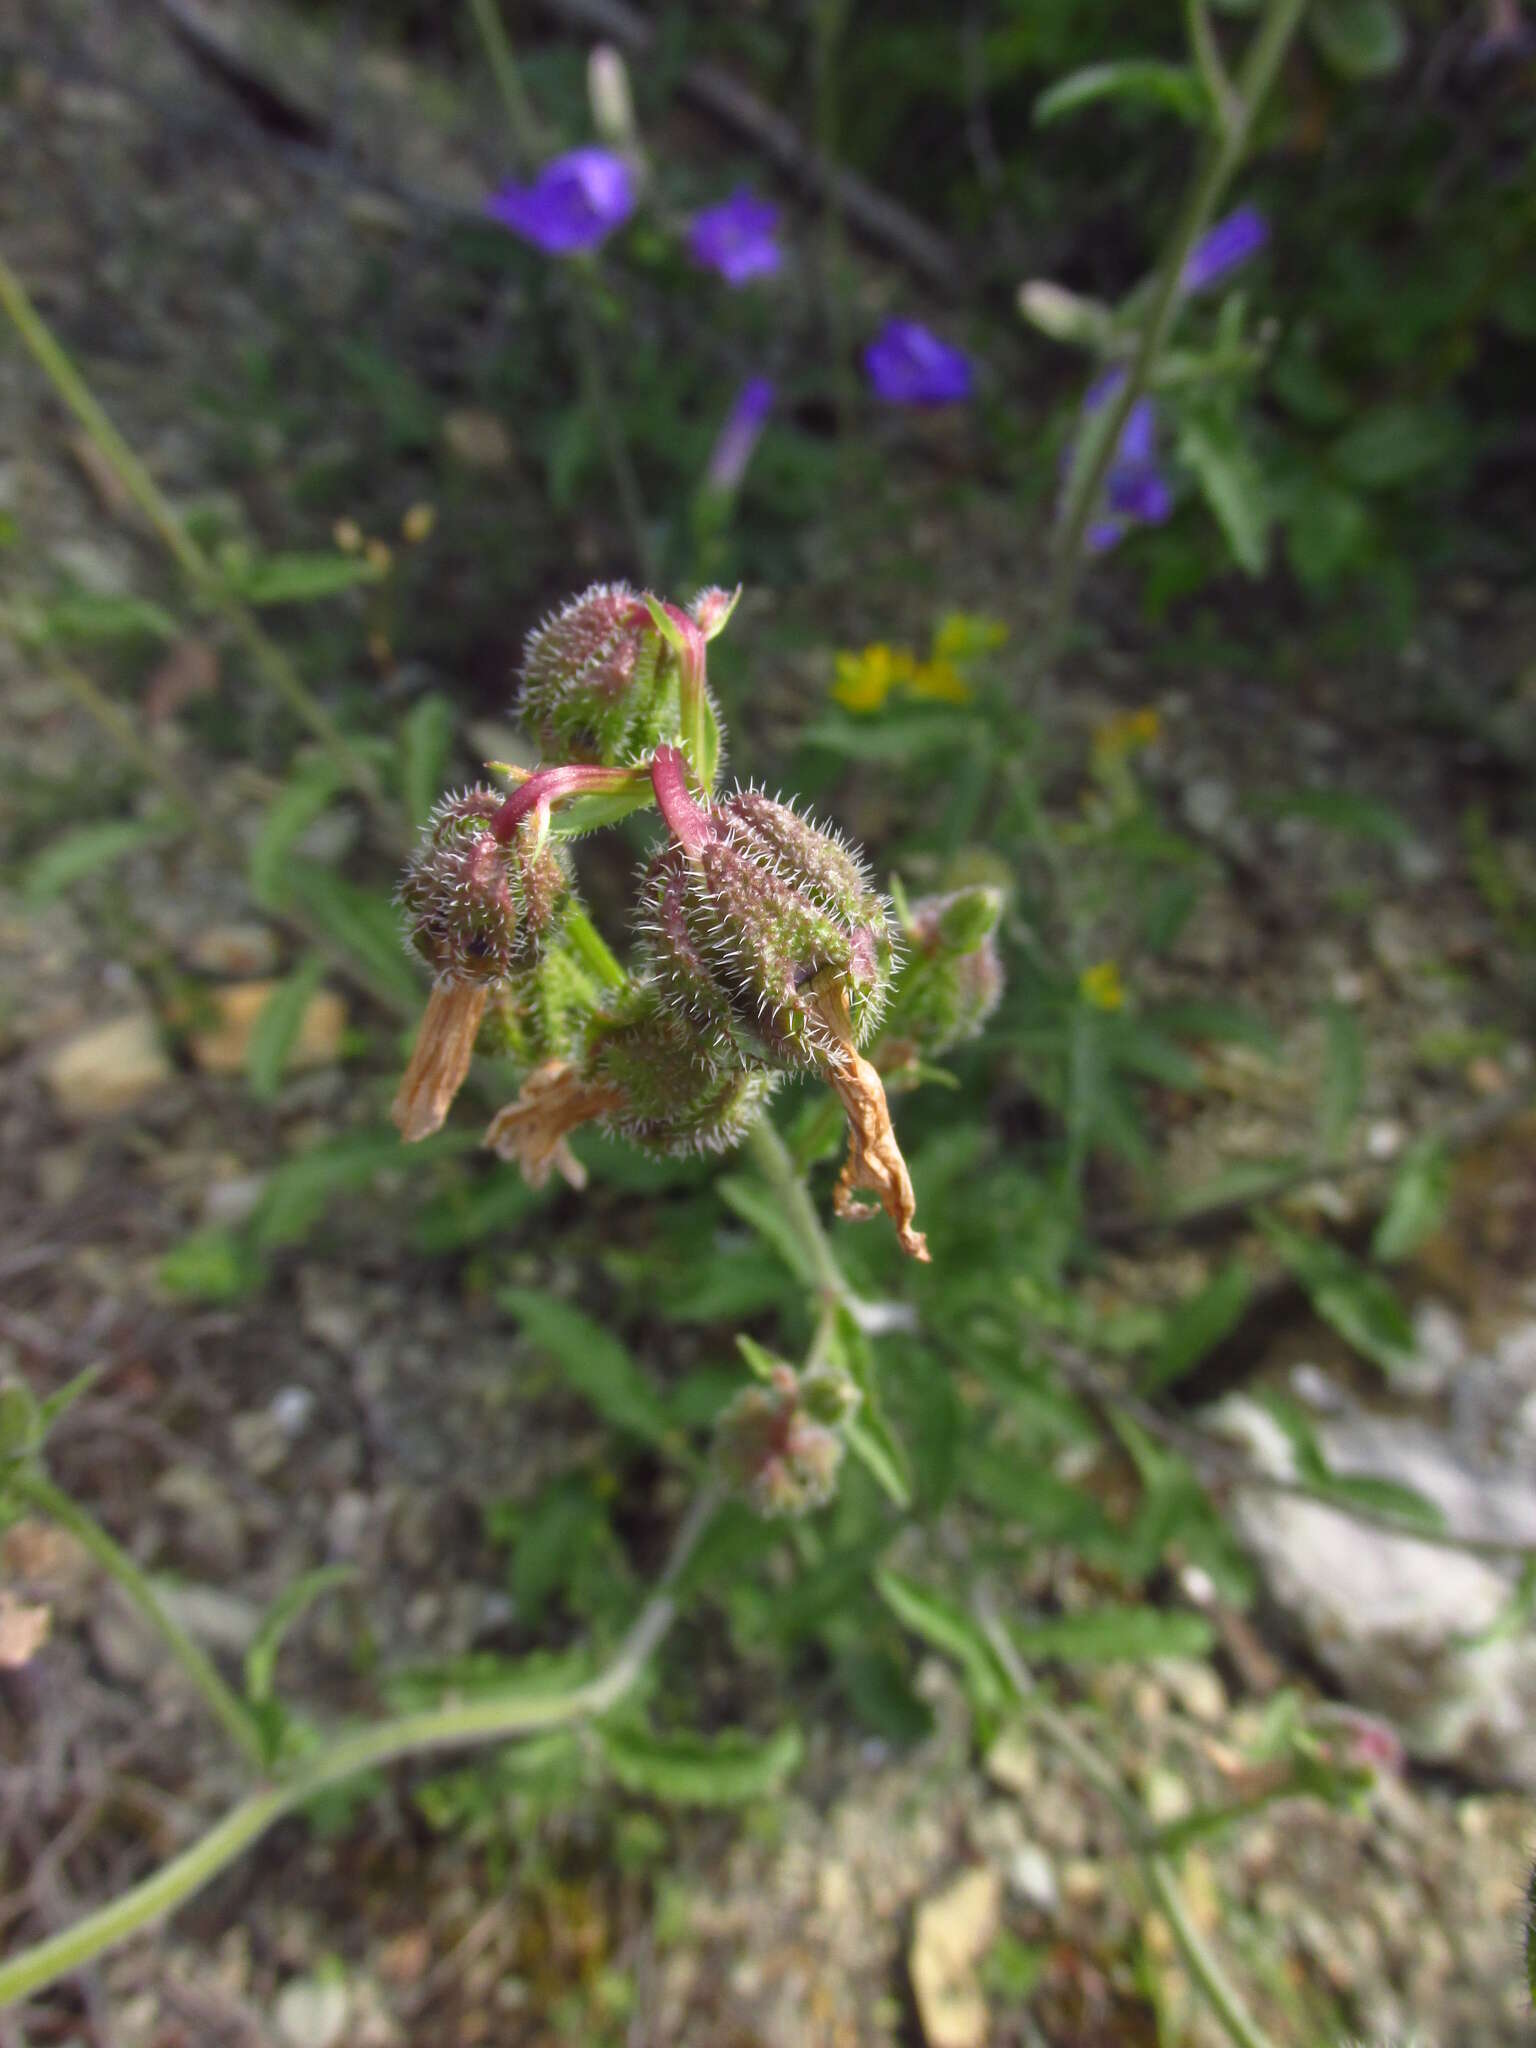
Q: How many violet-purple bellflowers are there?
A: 6